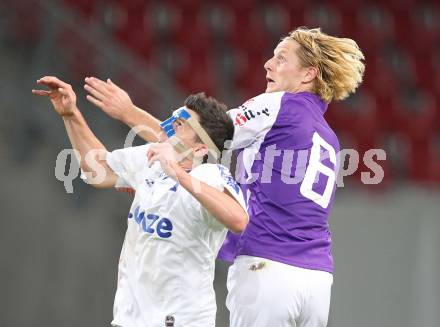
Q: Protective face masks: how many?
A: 1